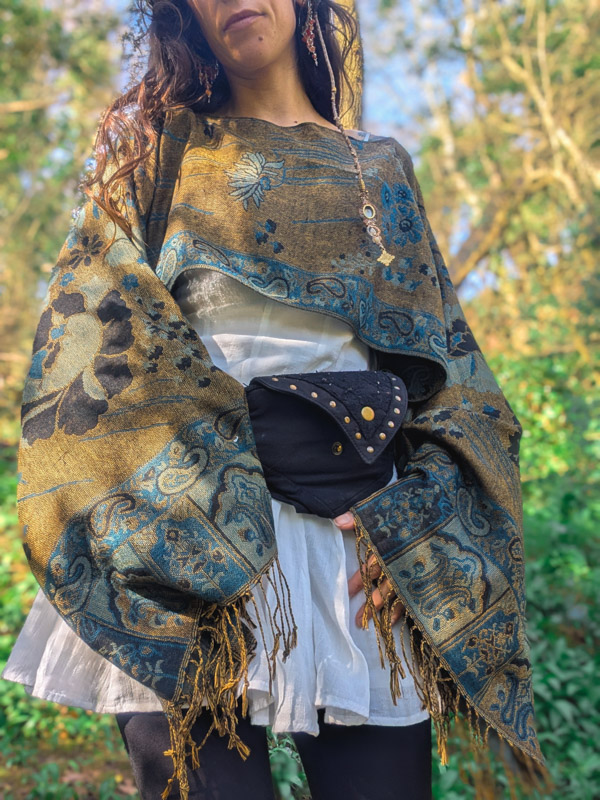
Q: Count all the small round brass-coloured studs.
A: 13